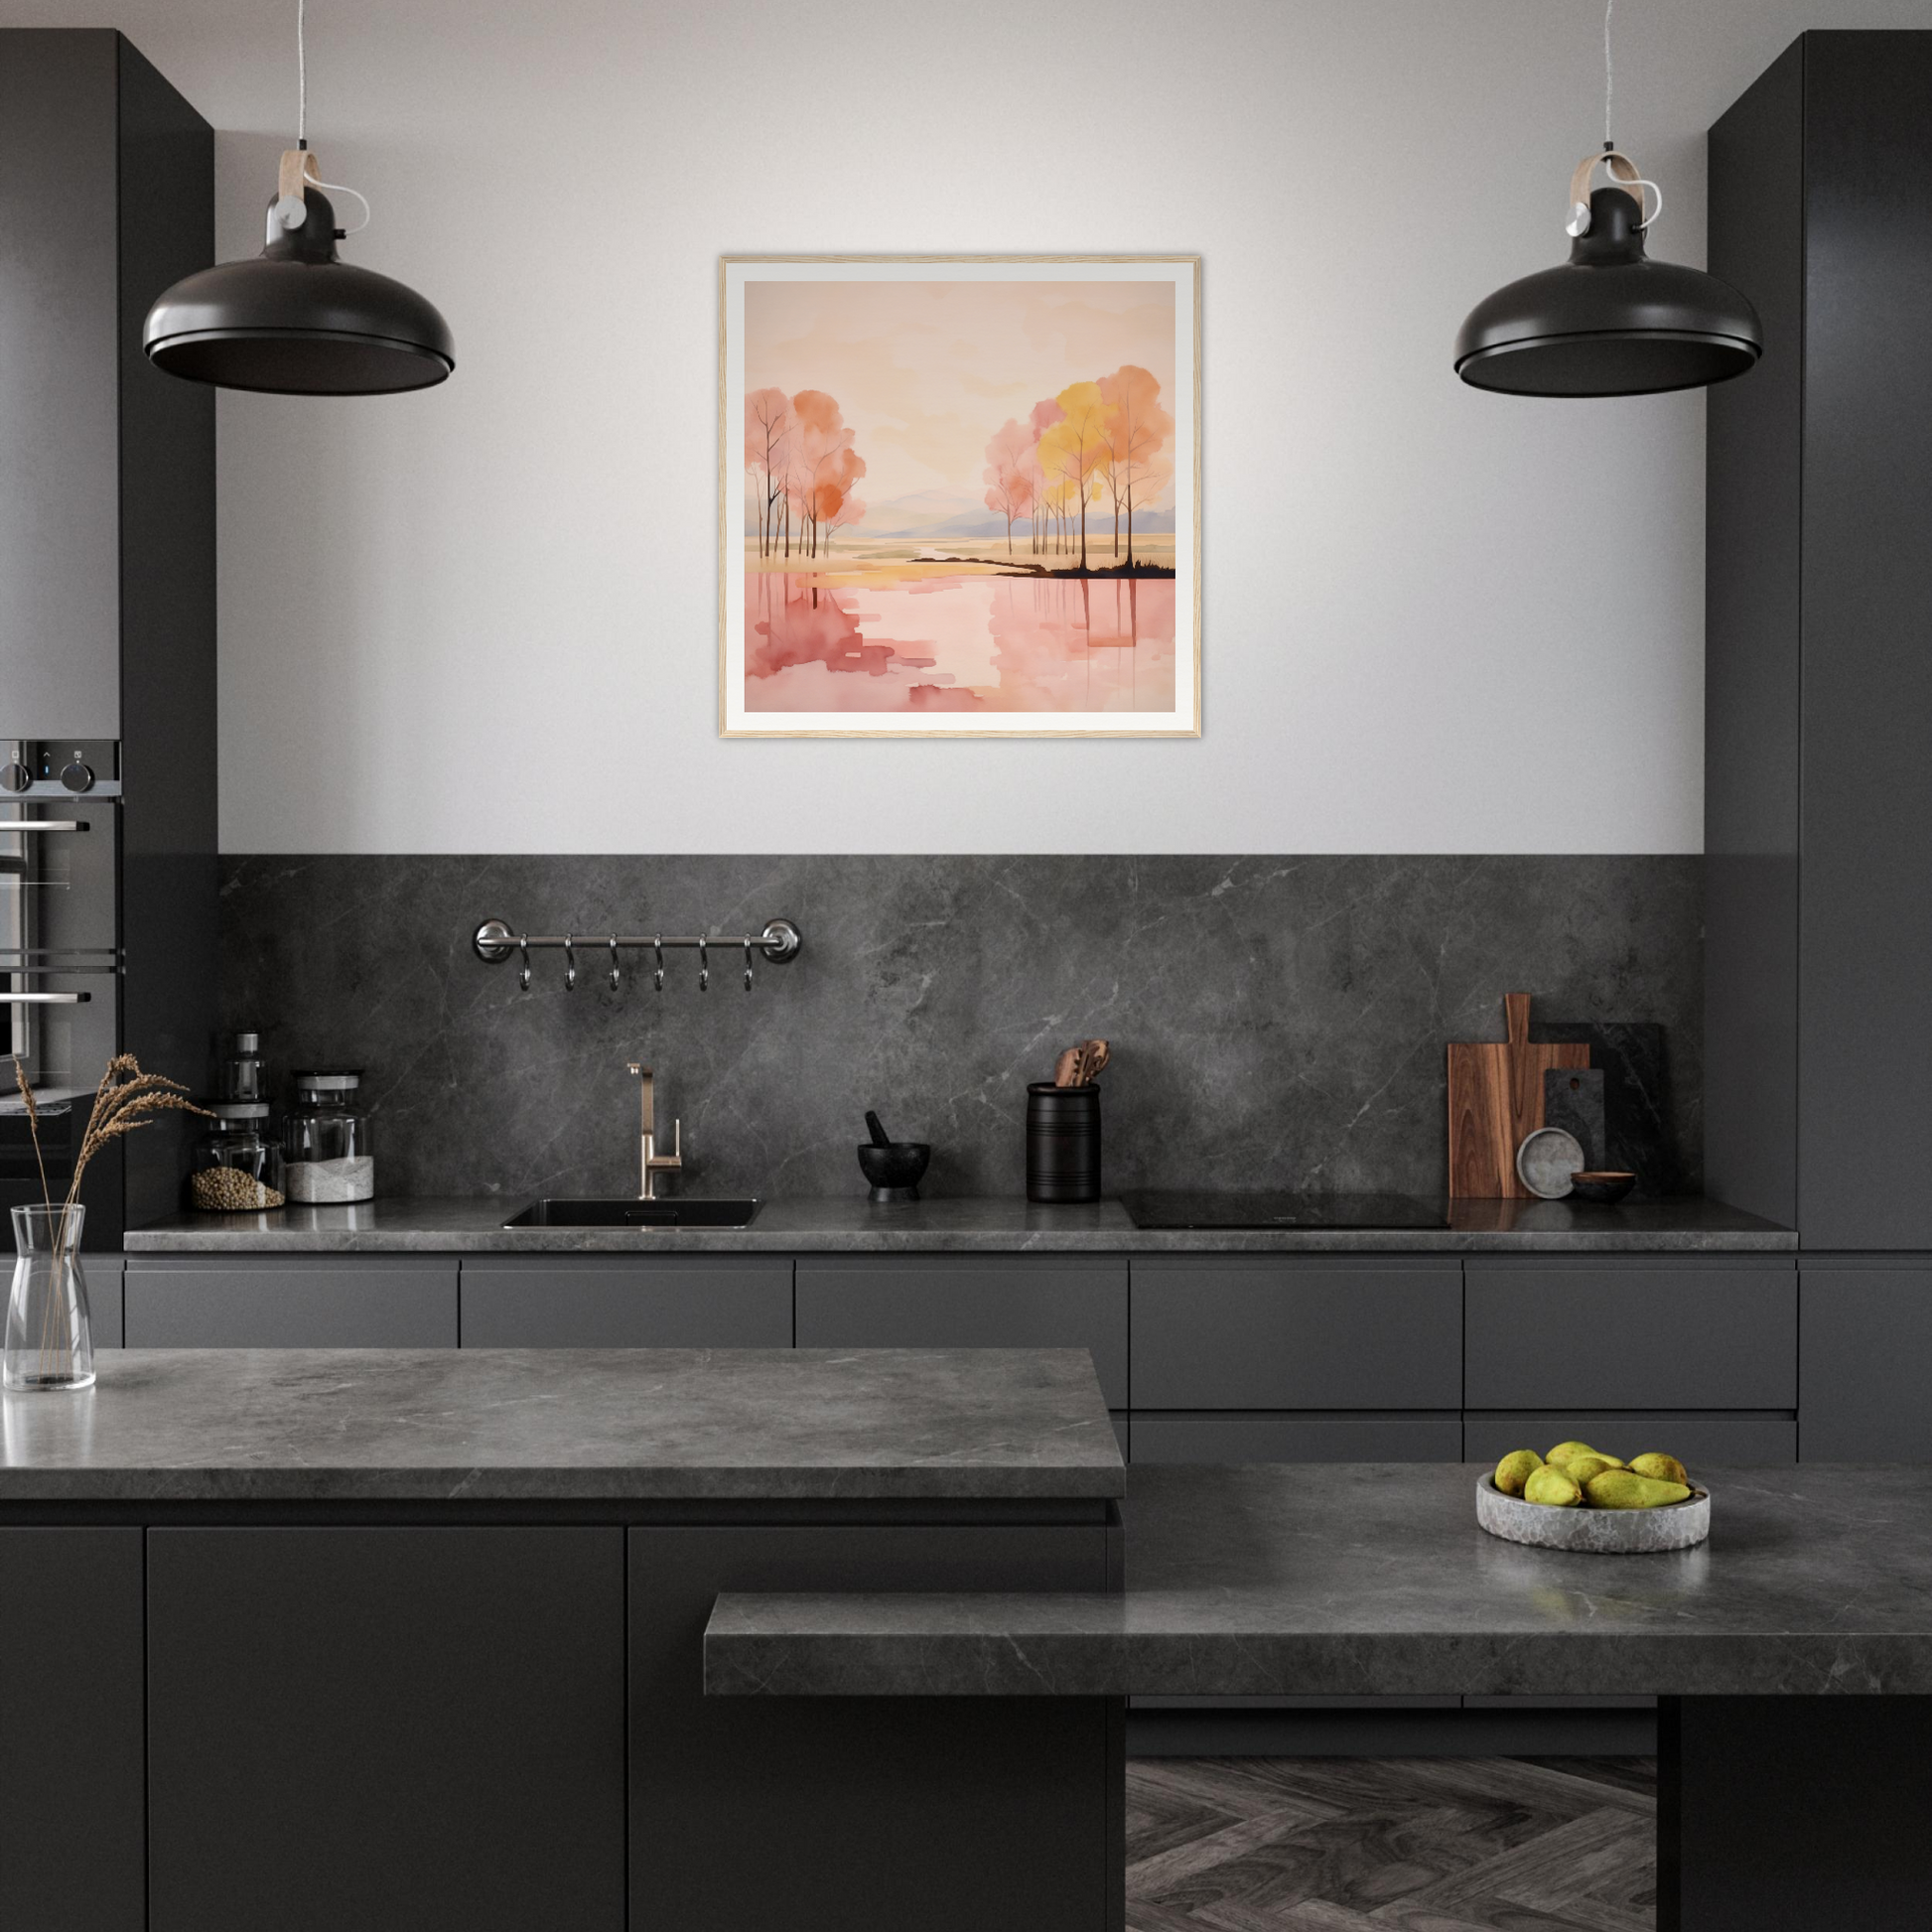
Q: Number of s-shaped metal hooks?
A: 6